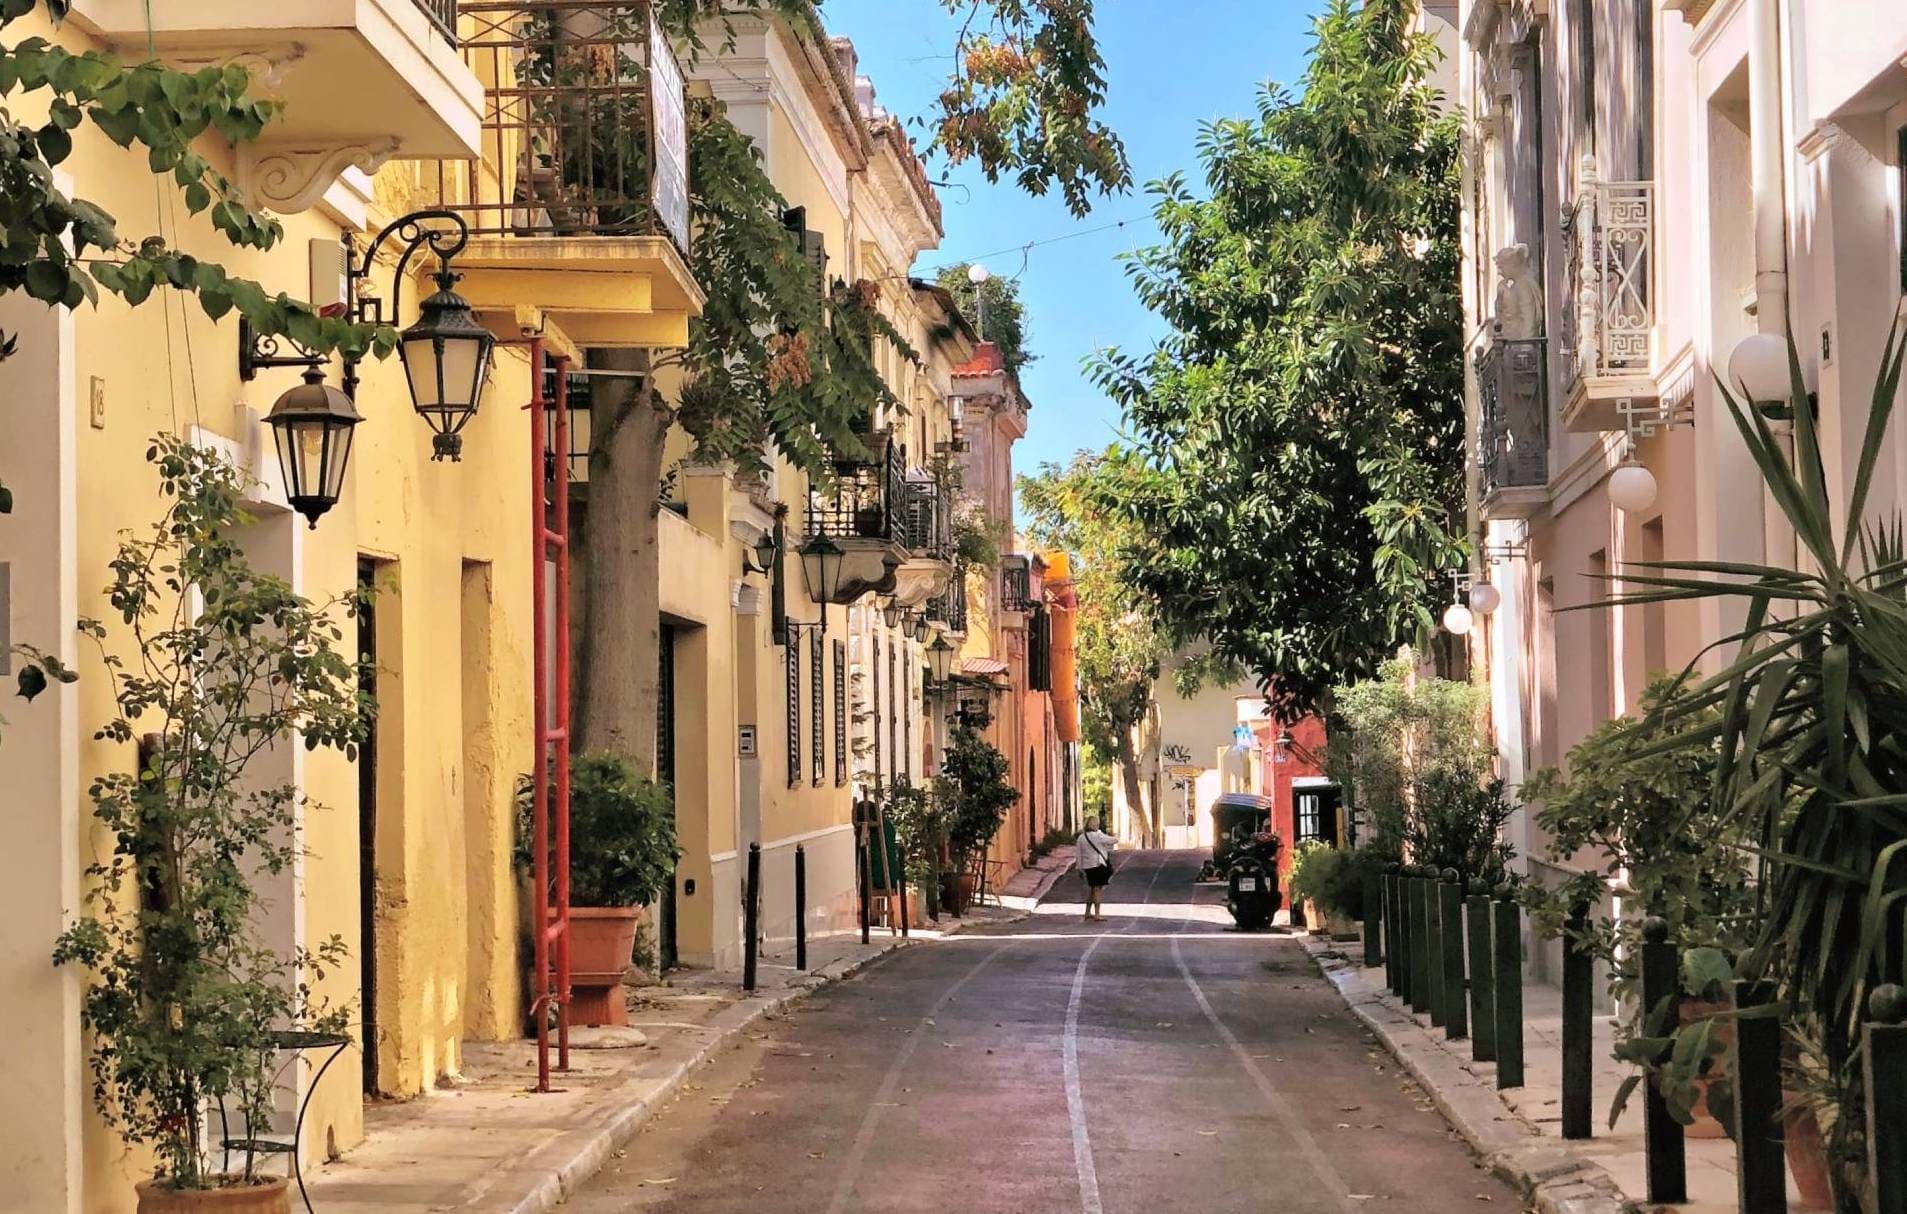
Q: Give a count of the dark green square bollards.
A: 13